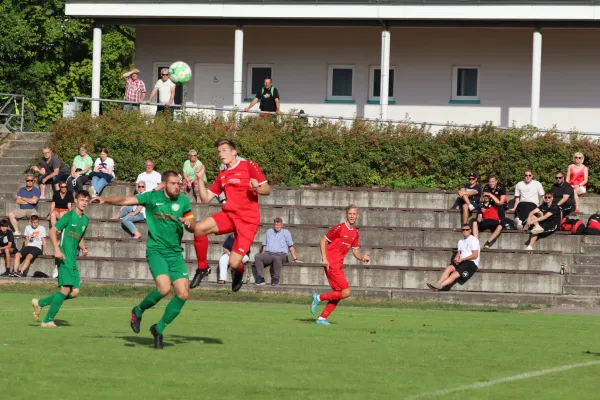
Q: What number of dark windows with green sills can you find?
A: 4